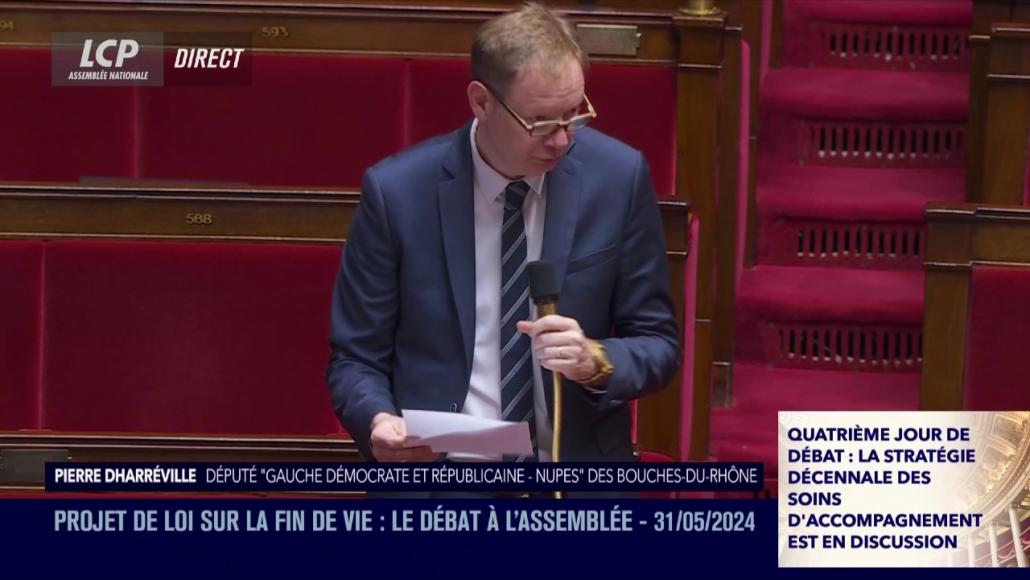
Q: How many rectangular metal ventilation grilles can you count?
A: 4